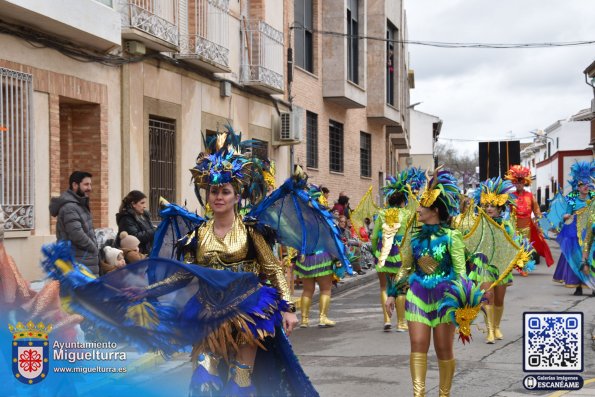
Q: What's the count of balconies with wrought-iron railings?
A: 3